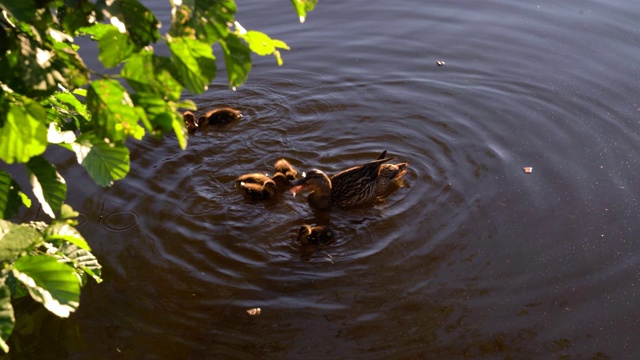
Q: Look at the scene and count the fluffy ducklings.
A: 6